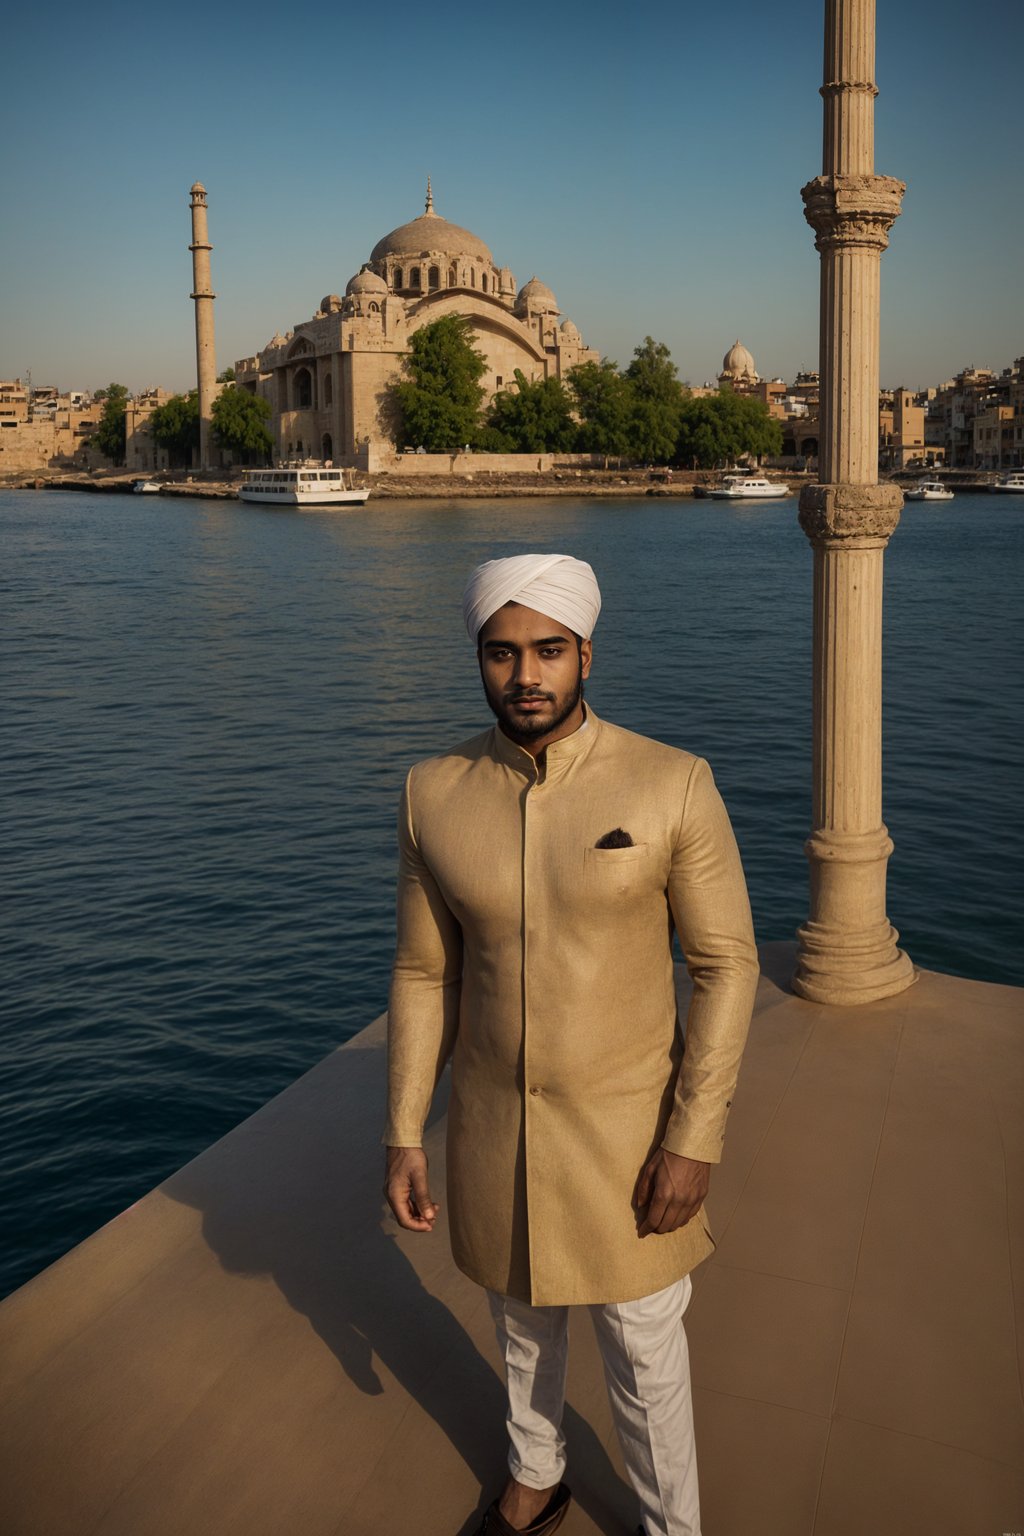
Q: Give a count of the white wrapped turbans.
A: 1